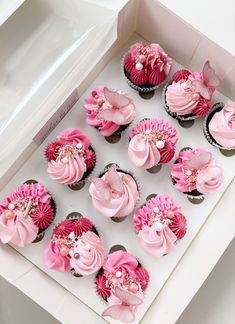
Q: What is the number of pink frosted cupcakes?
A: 12